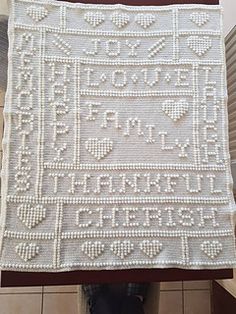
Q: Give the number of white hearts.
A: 14